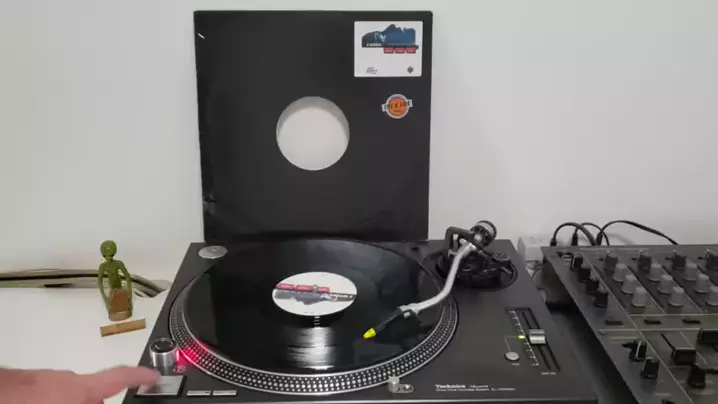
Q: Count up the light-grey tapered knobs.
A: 9